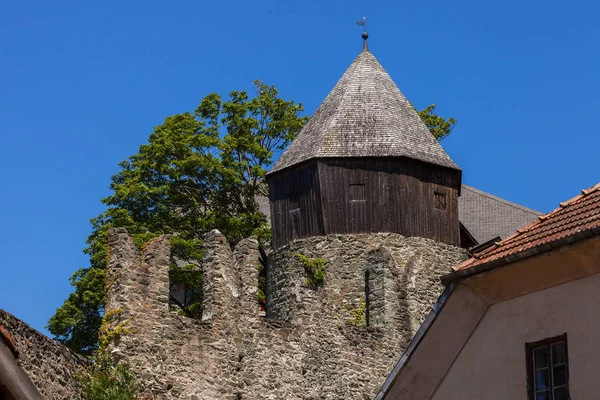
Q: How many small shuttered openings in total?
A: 3